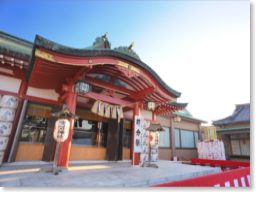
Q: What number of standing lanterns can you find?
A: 2